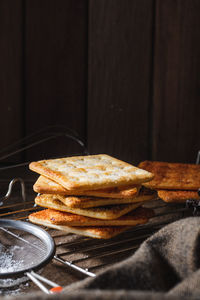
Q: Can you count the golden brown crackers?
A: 8